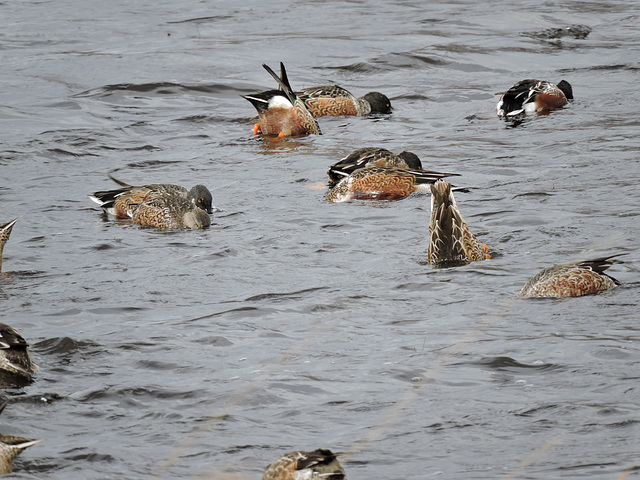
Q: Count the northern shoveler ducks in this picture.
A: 13